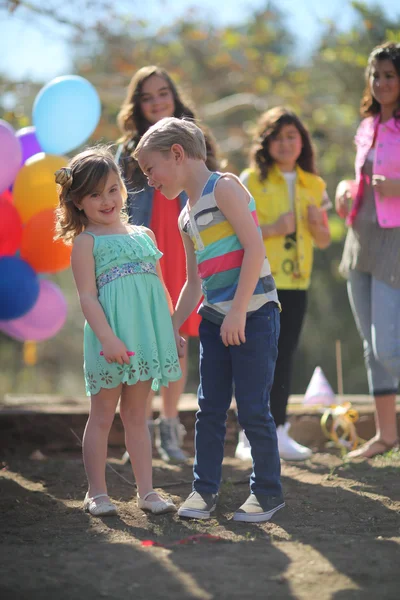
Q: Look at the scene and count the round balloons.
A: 8